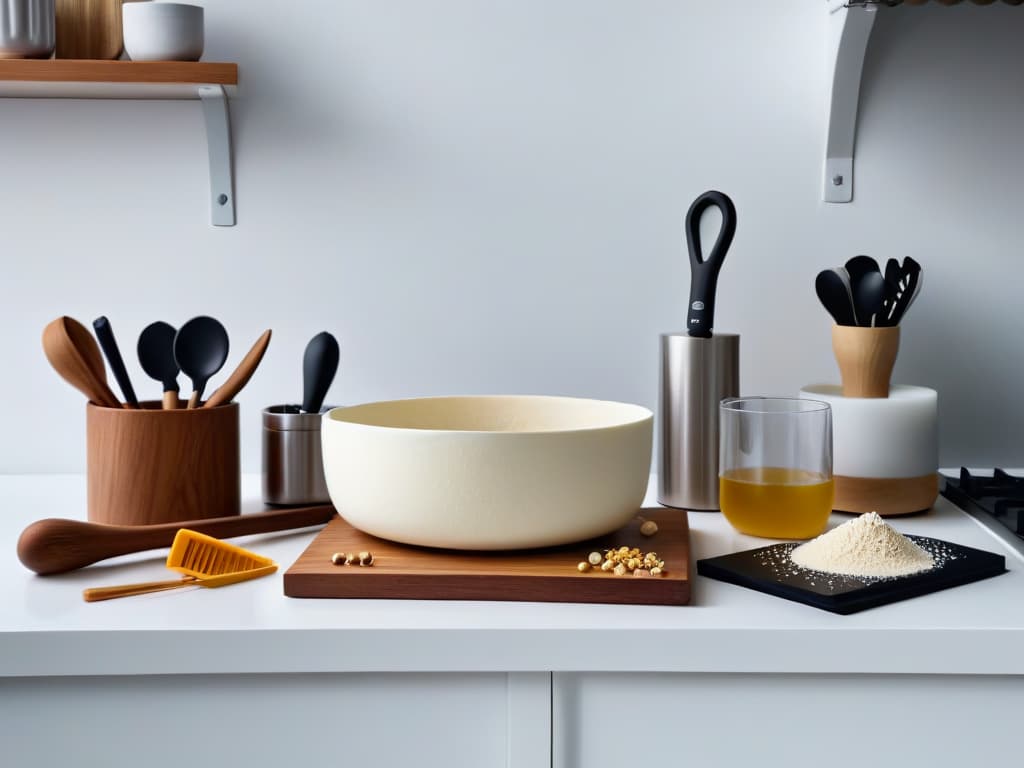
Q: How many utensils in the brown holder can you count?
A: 5